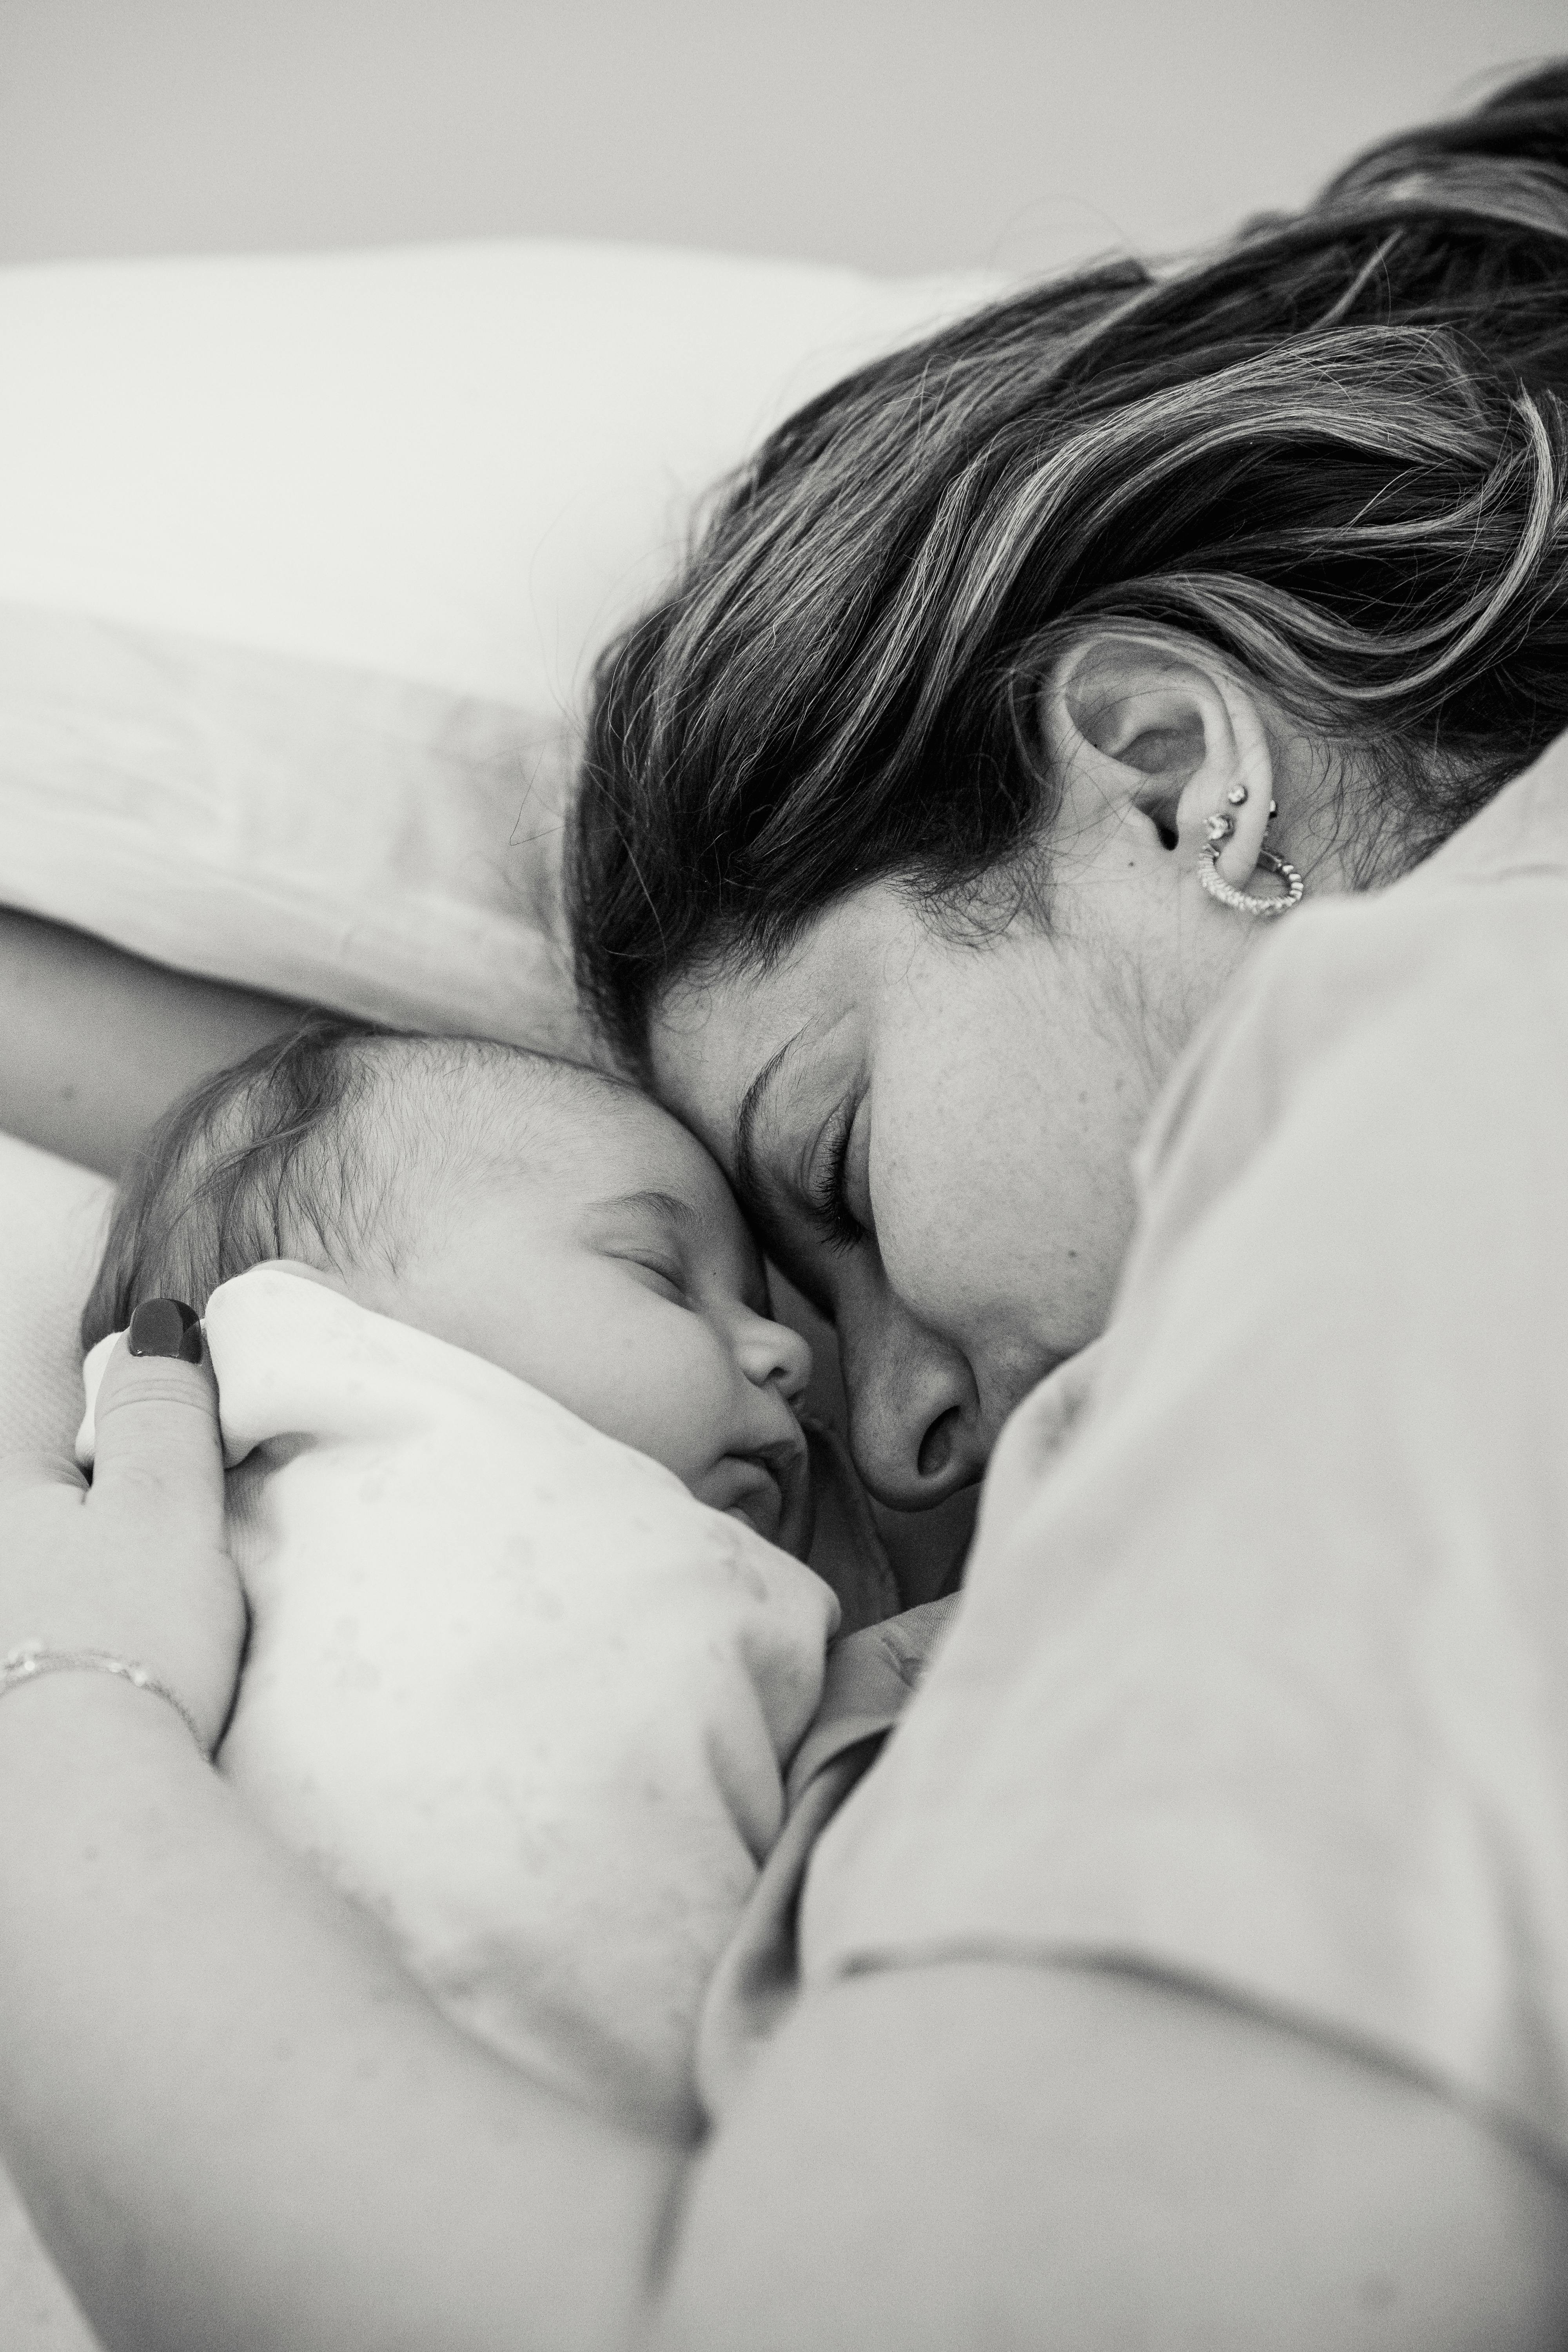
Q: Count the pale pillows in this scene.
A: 1